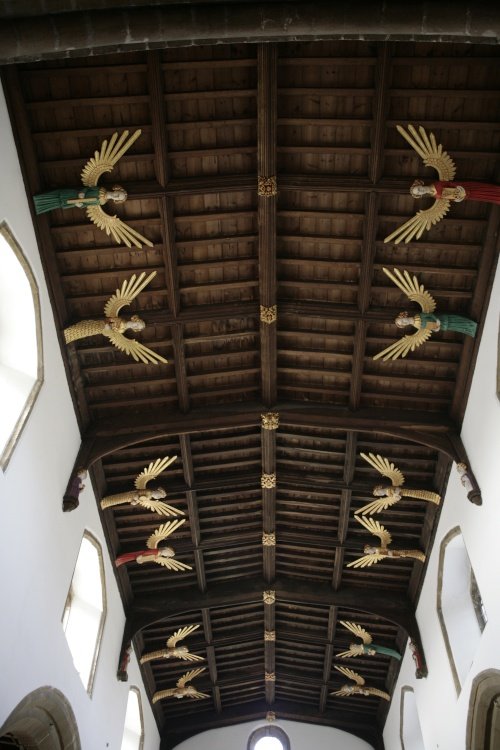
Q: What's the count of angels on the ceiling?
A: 12